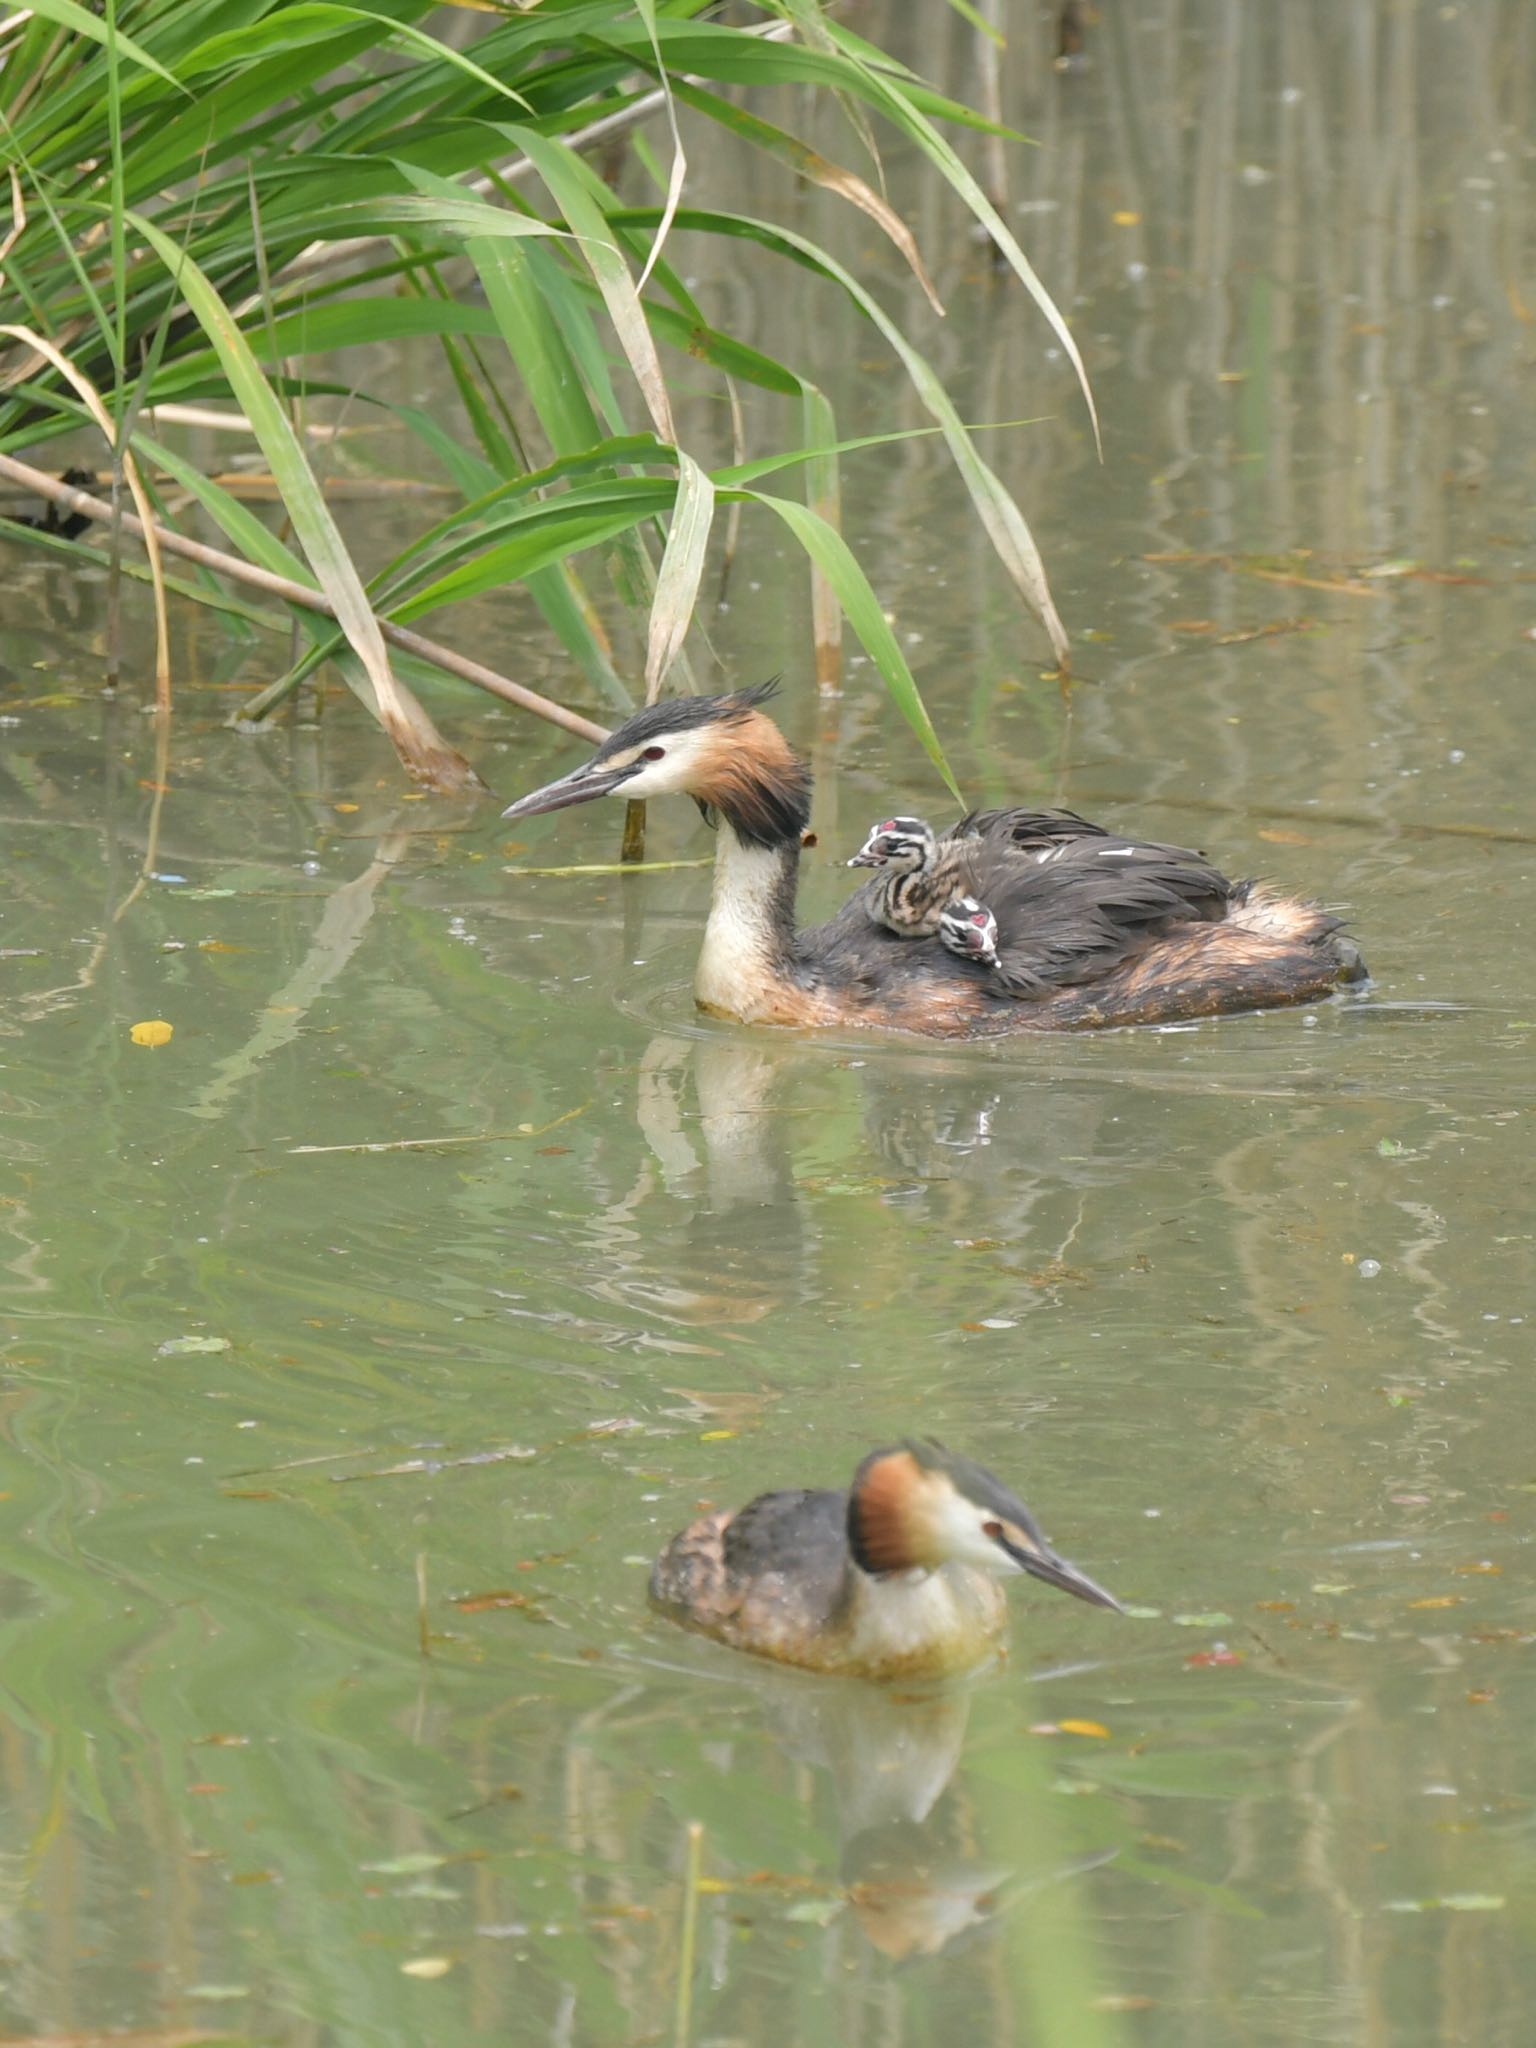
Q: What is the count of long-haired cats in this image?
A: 0